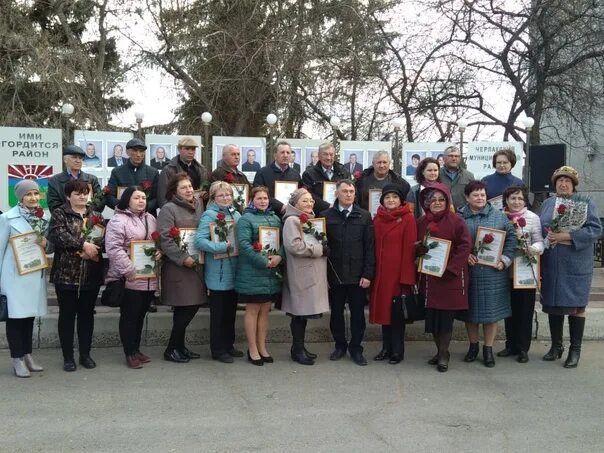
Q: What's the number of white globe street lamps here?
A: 8